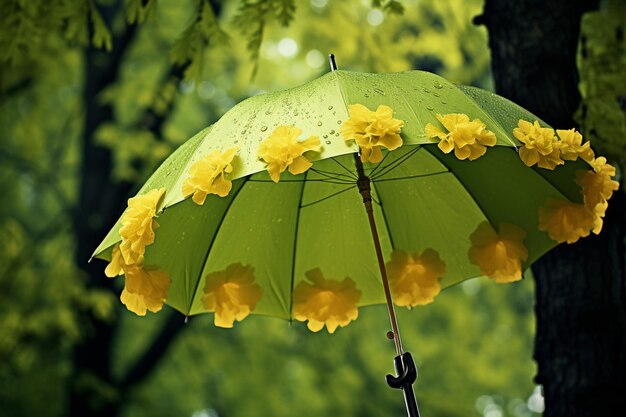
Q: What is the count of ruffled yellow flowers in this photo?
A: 14